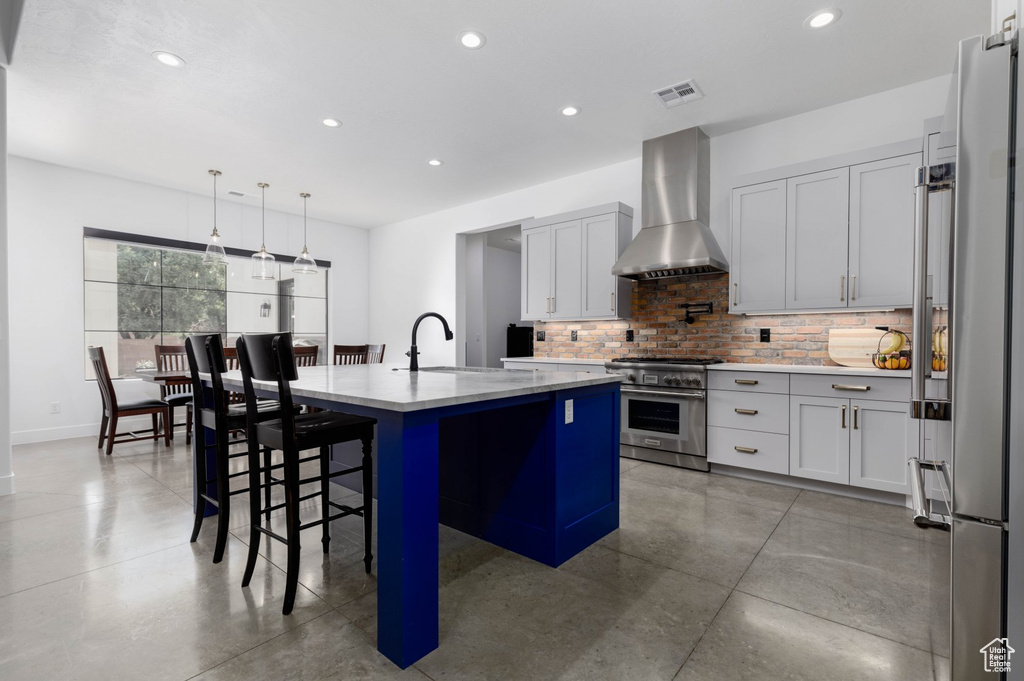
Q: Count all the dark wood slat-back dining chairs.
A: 6